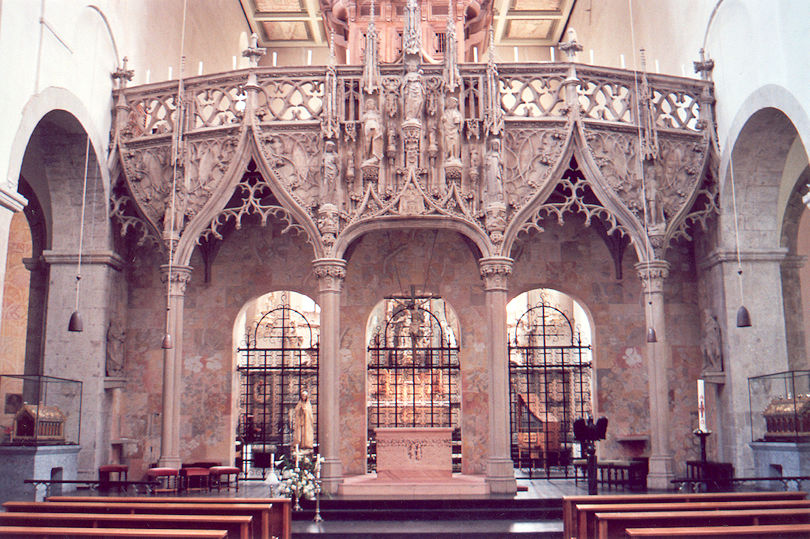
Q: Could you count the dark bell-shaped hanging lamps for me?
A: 4